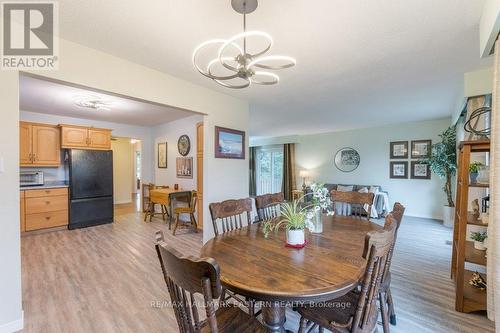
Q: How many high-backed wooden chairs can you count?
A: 6